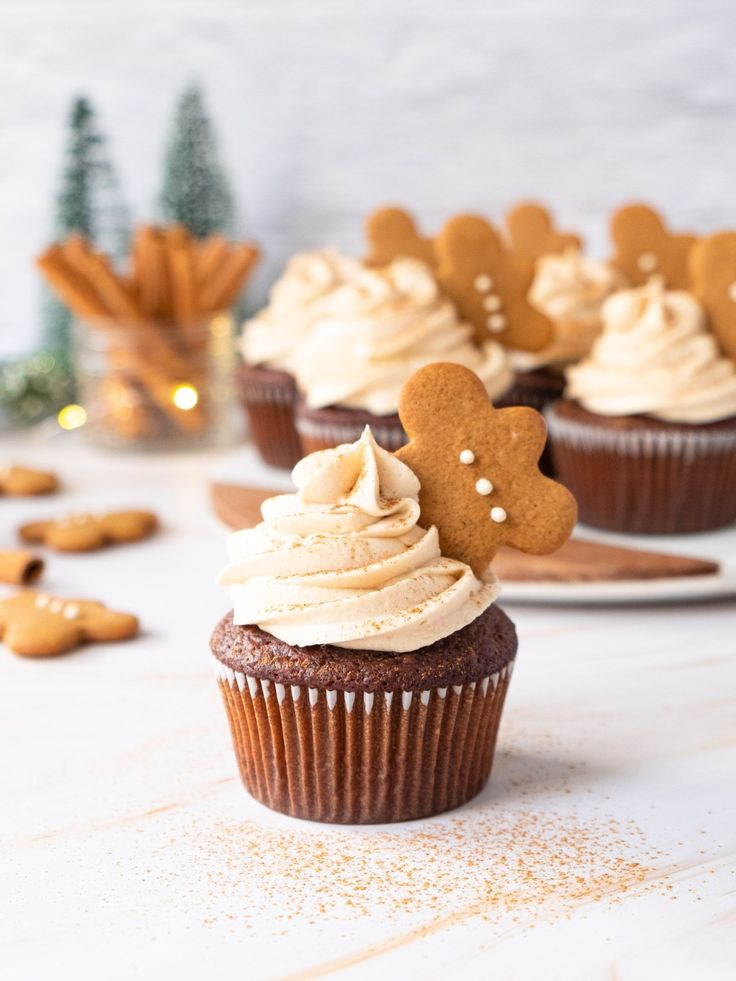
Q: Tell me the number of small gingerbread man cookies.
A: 9